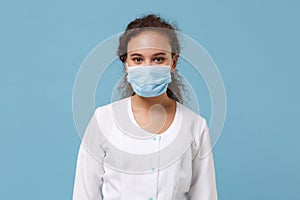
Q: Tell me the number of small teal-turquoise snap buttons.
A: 3